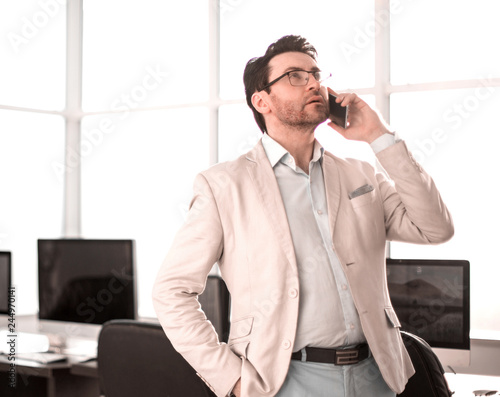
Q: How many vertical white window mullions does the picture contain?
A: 3